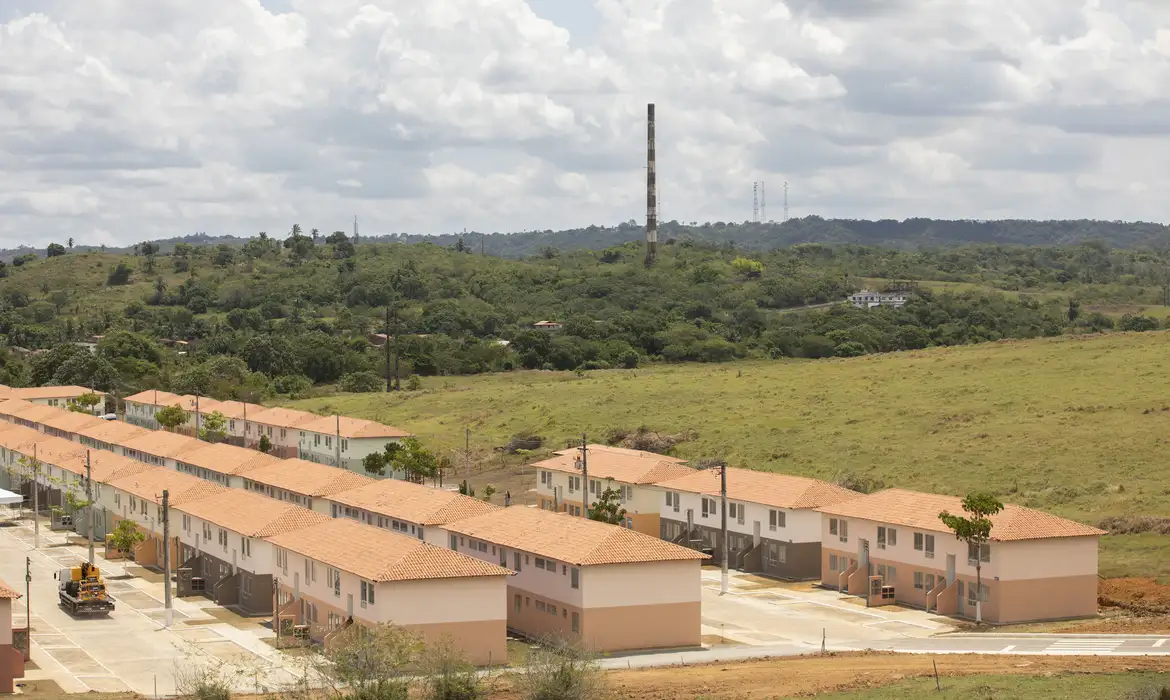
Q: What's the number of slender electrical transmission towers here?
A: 3